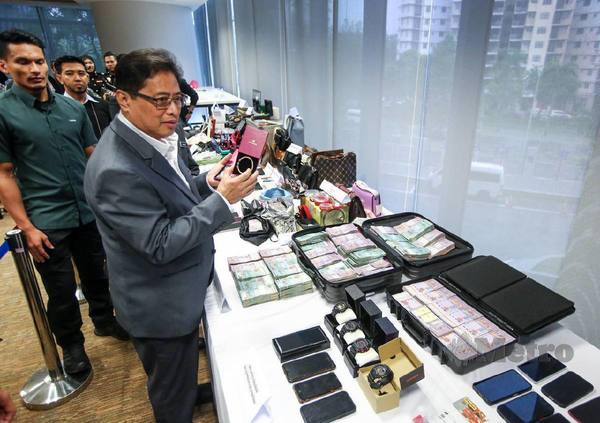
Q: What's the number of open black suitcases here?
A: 2